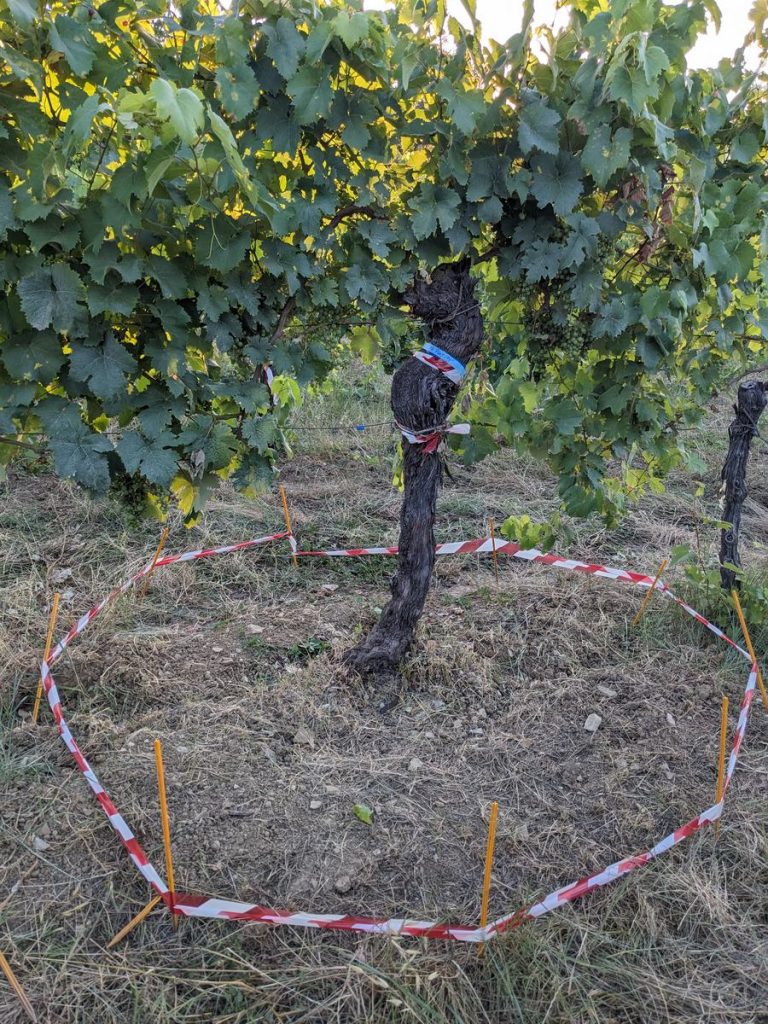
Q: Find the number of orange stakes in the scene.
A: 11